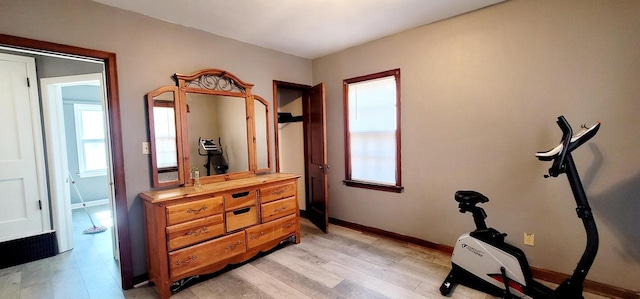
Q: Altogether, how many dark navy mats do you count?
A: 1